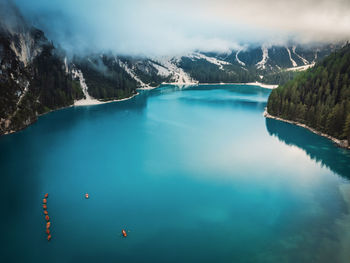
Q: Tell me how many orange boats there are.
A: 10